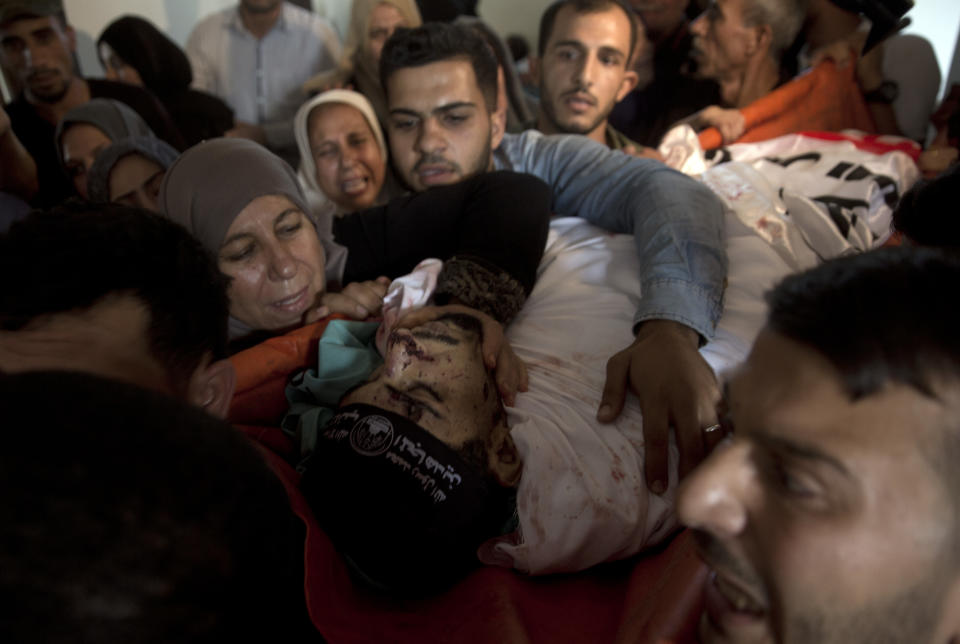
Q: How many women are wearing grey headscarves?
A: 3